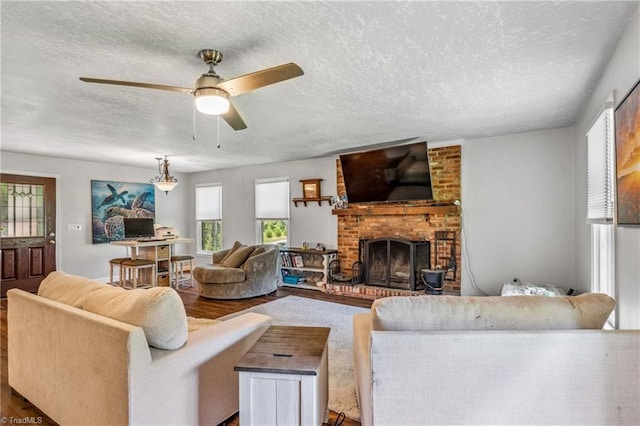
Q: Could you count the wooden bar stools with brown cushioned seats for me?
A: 3